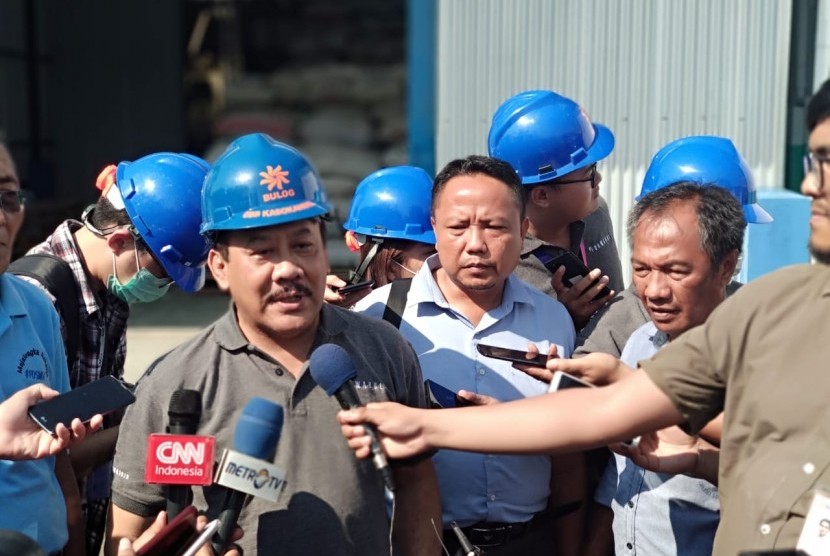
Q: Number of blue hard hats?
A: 5